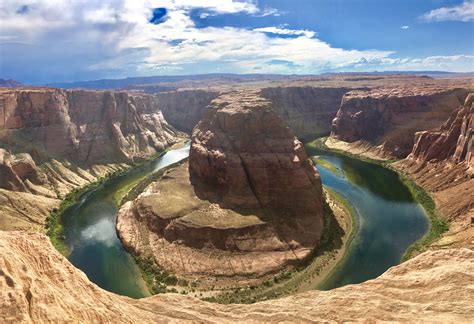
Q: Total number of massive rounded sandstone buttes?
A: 1